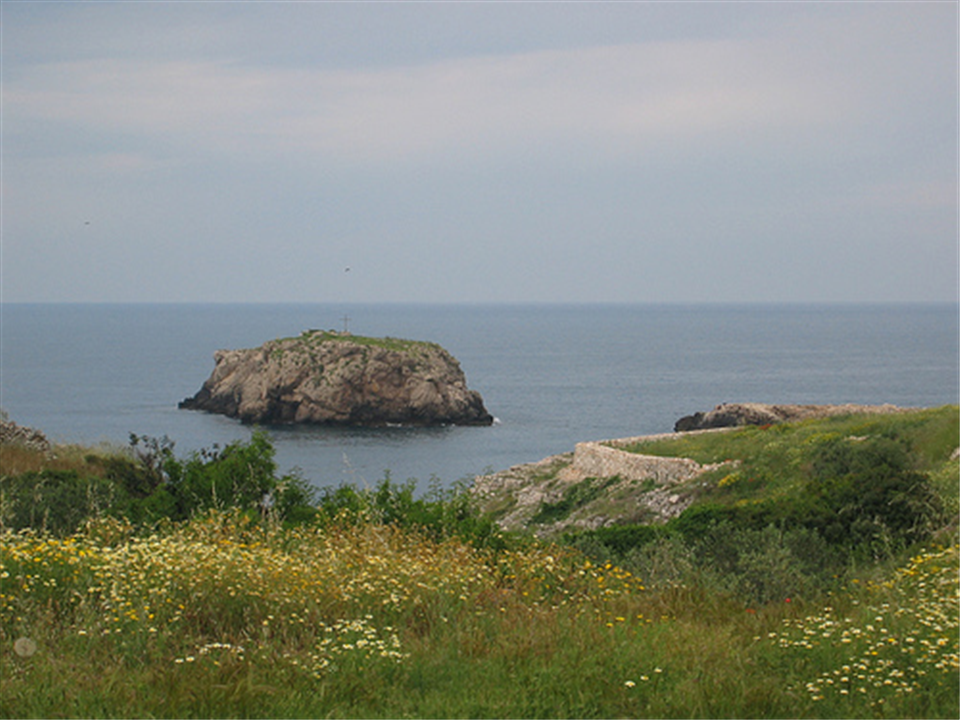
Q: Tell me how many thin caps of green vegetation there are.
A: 1